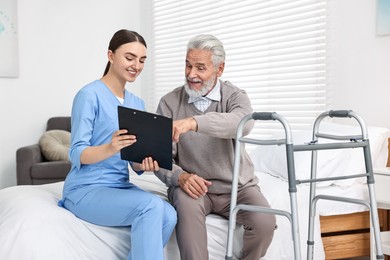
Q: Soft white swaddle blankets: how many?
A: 0